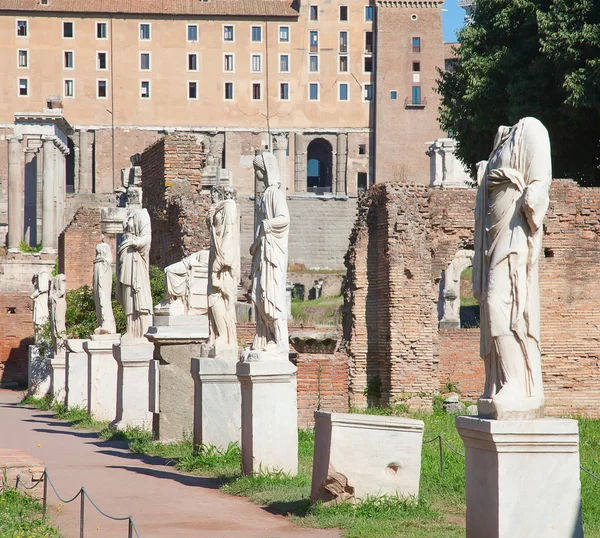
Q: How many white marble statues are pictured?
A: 8